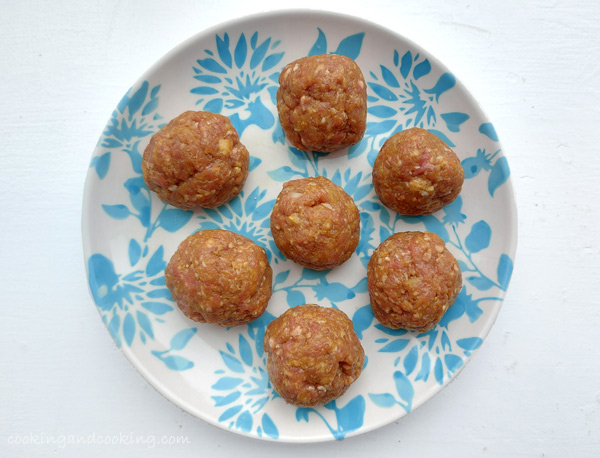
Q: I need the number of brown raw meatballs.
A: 7